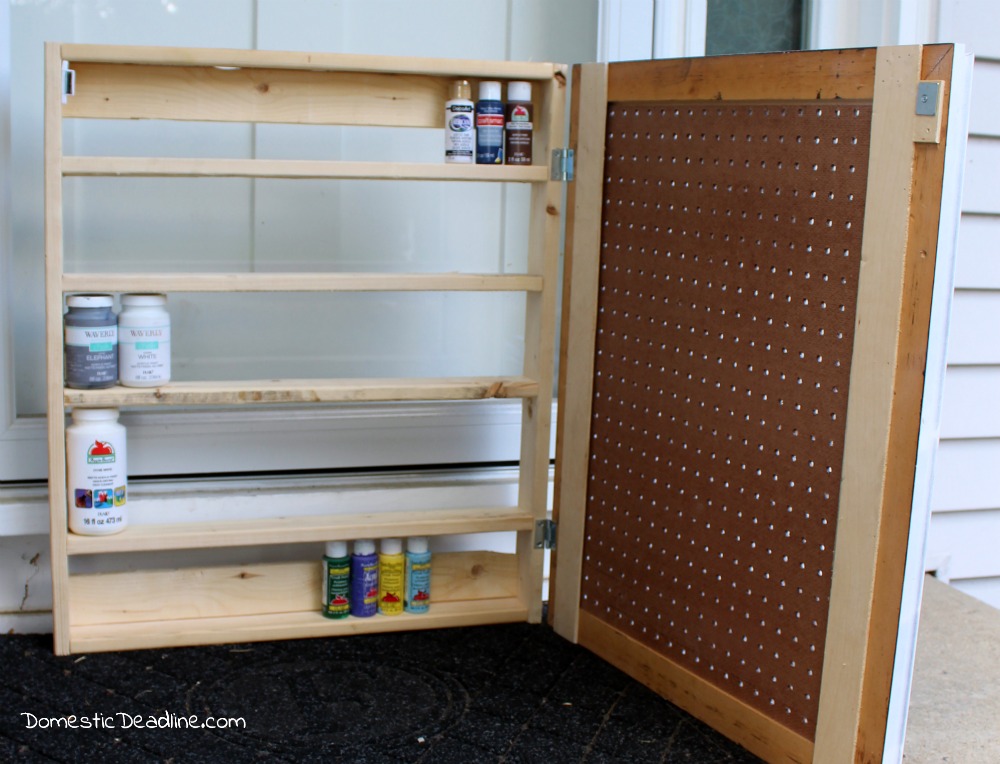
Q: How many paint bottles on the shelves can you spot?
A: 10